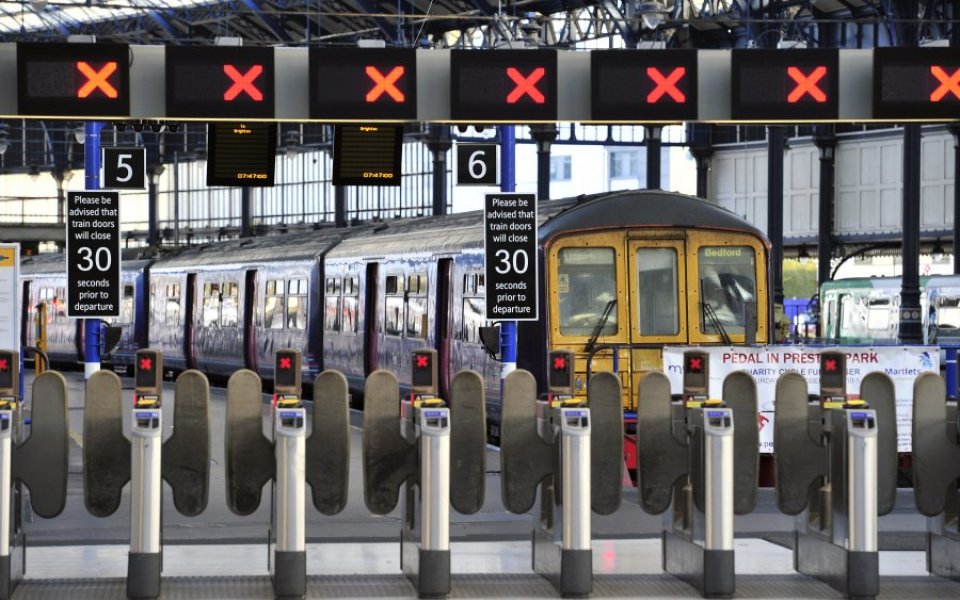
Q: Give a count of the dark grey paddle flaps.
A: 14